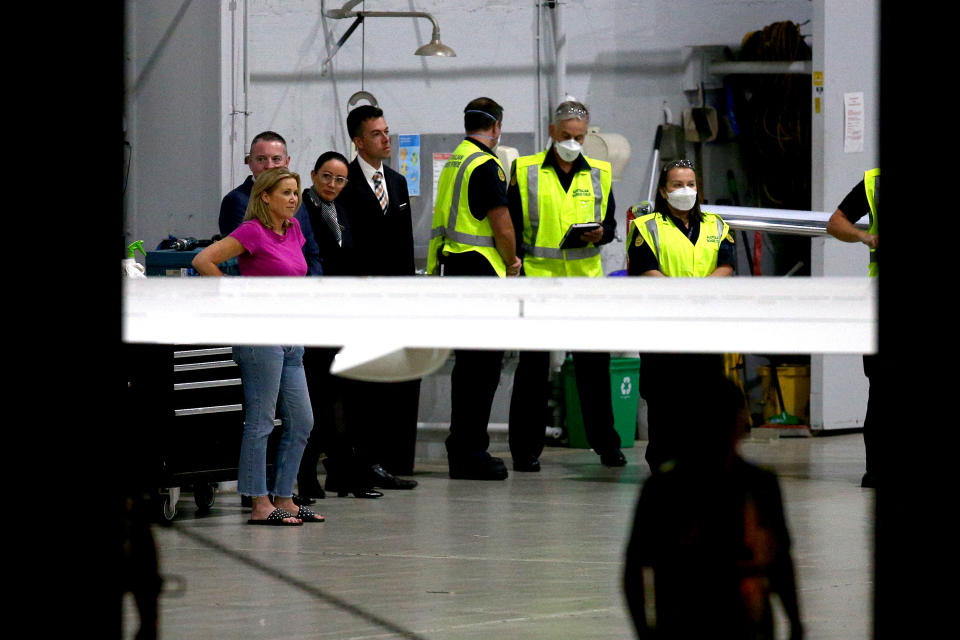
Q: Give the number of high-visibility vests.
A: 4